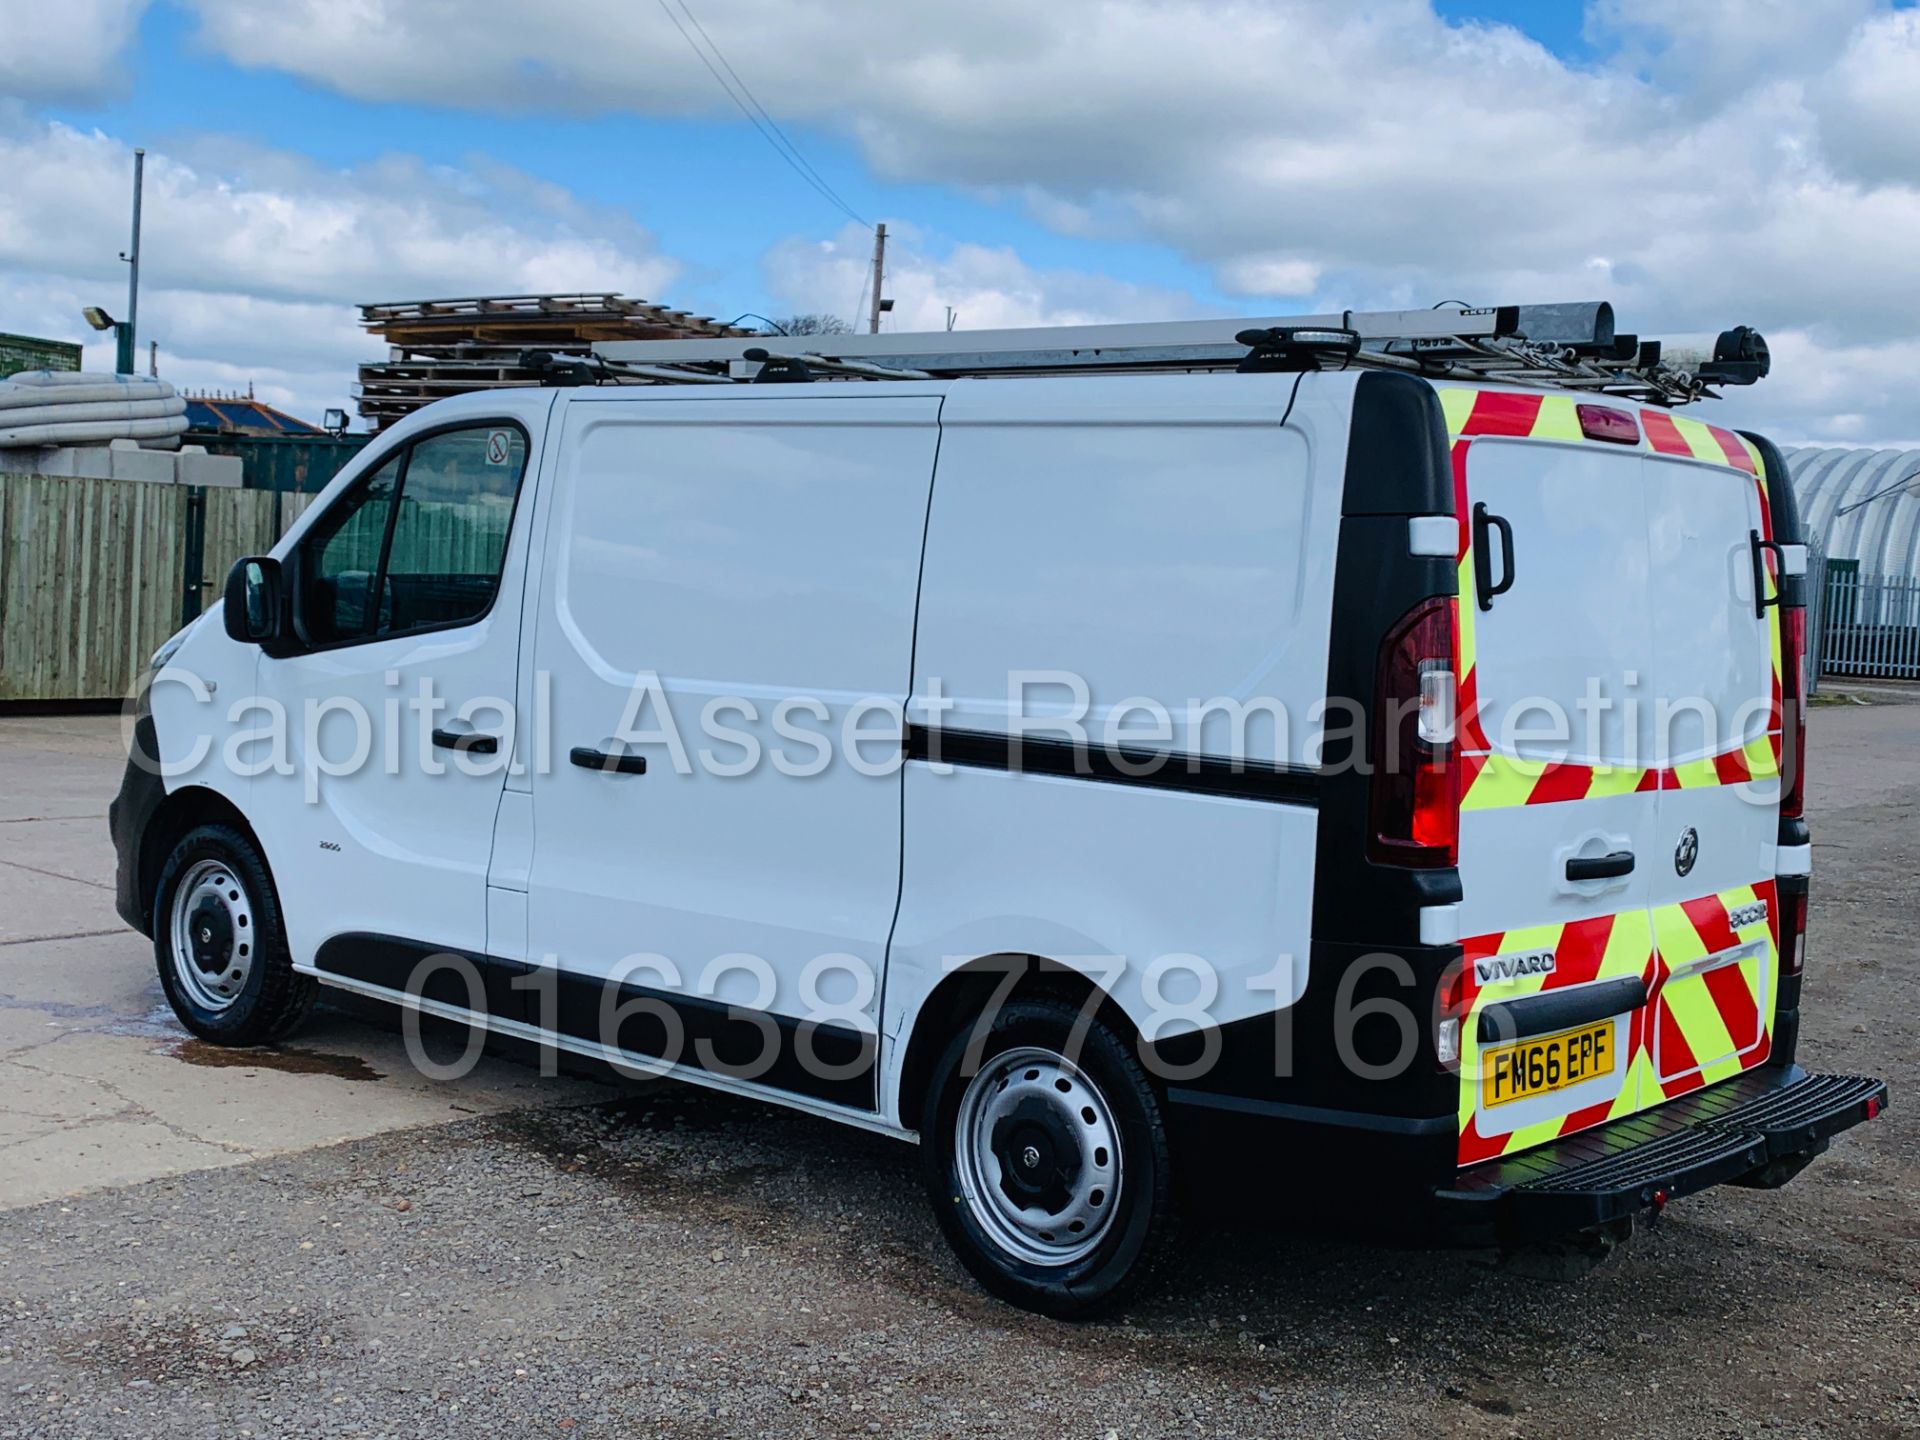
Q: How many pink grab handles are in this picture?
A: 0